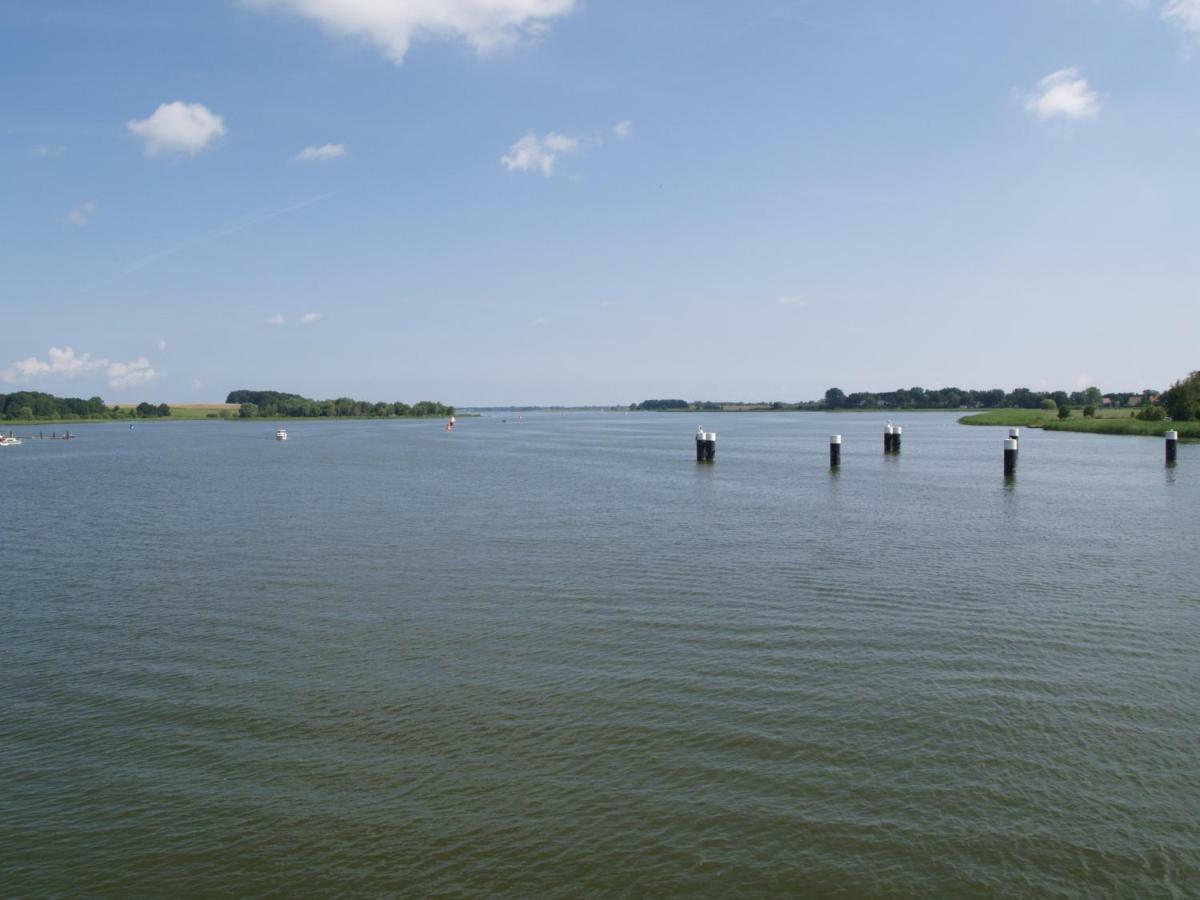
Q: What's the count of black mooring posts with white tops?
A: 8